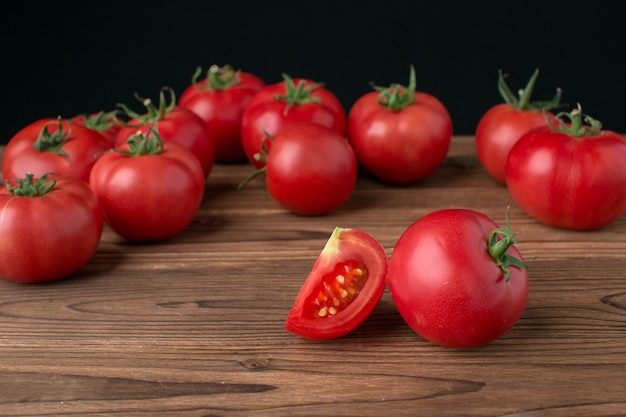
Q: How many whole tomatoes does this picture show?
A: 12